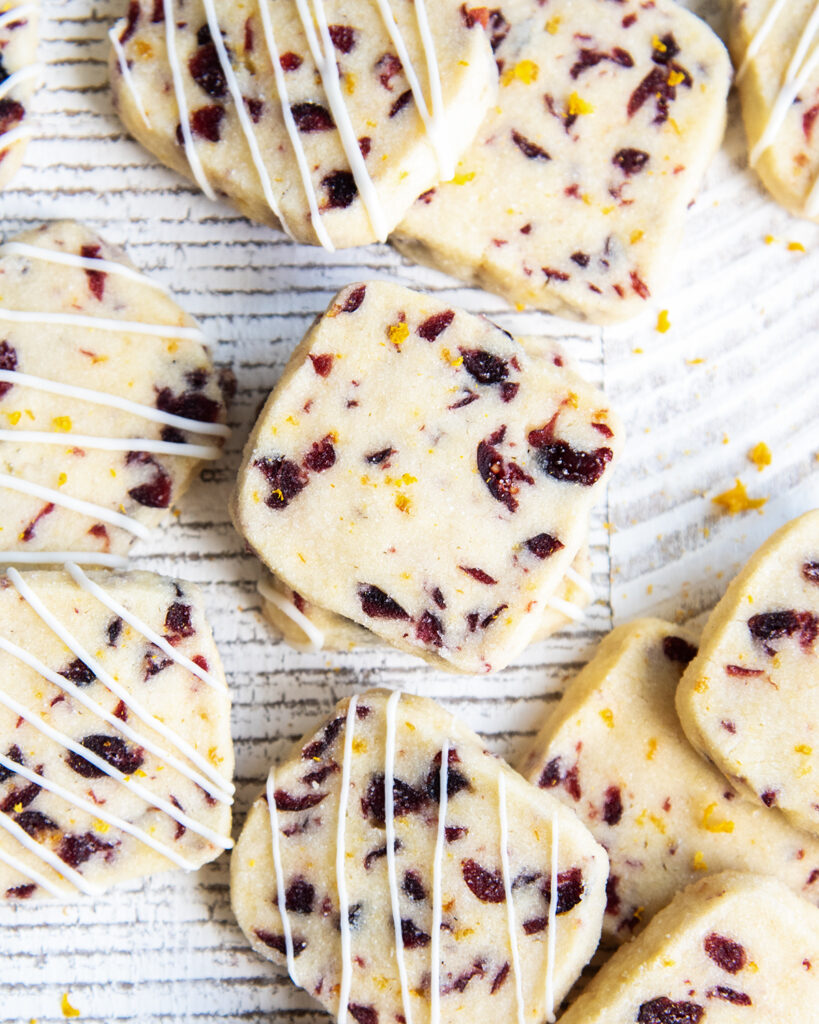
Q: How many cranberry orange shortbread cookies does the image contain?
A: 12